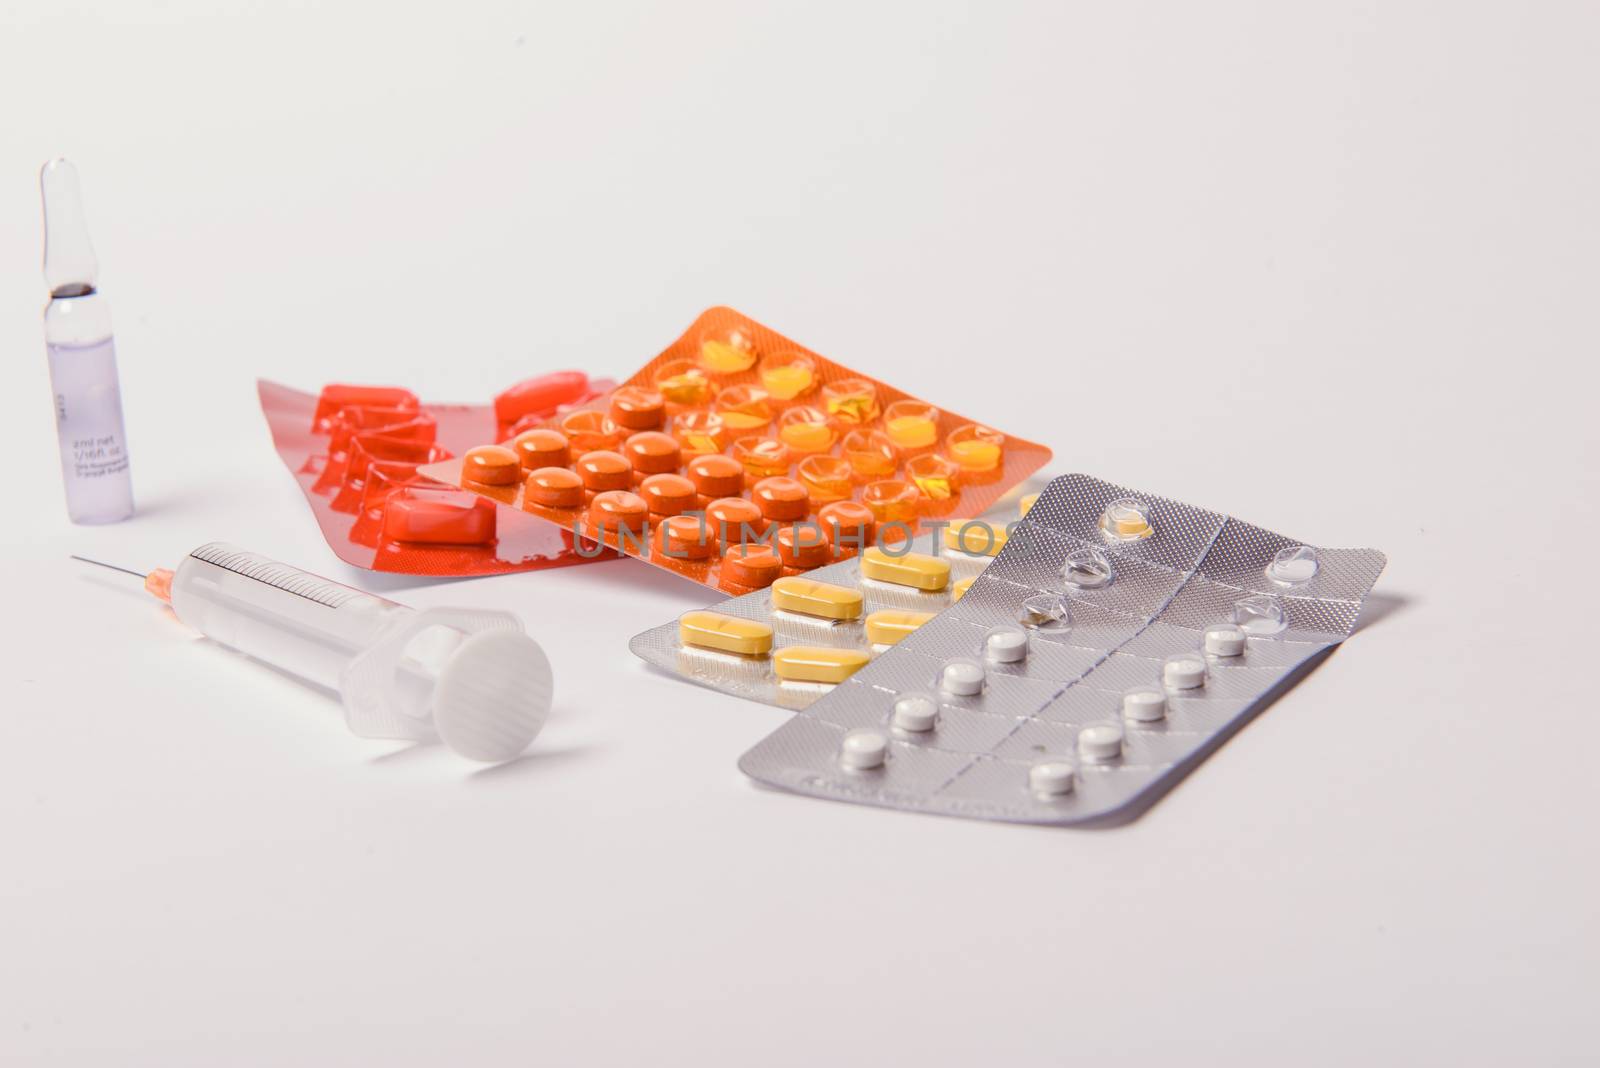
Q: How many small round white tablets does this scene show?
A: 9